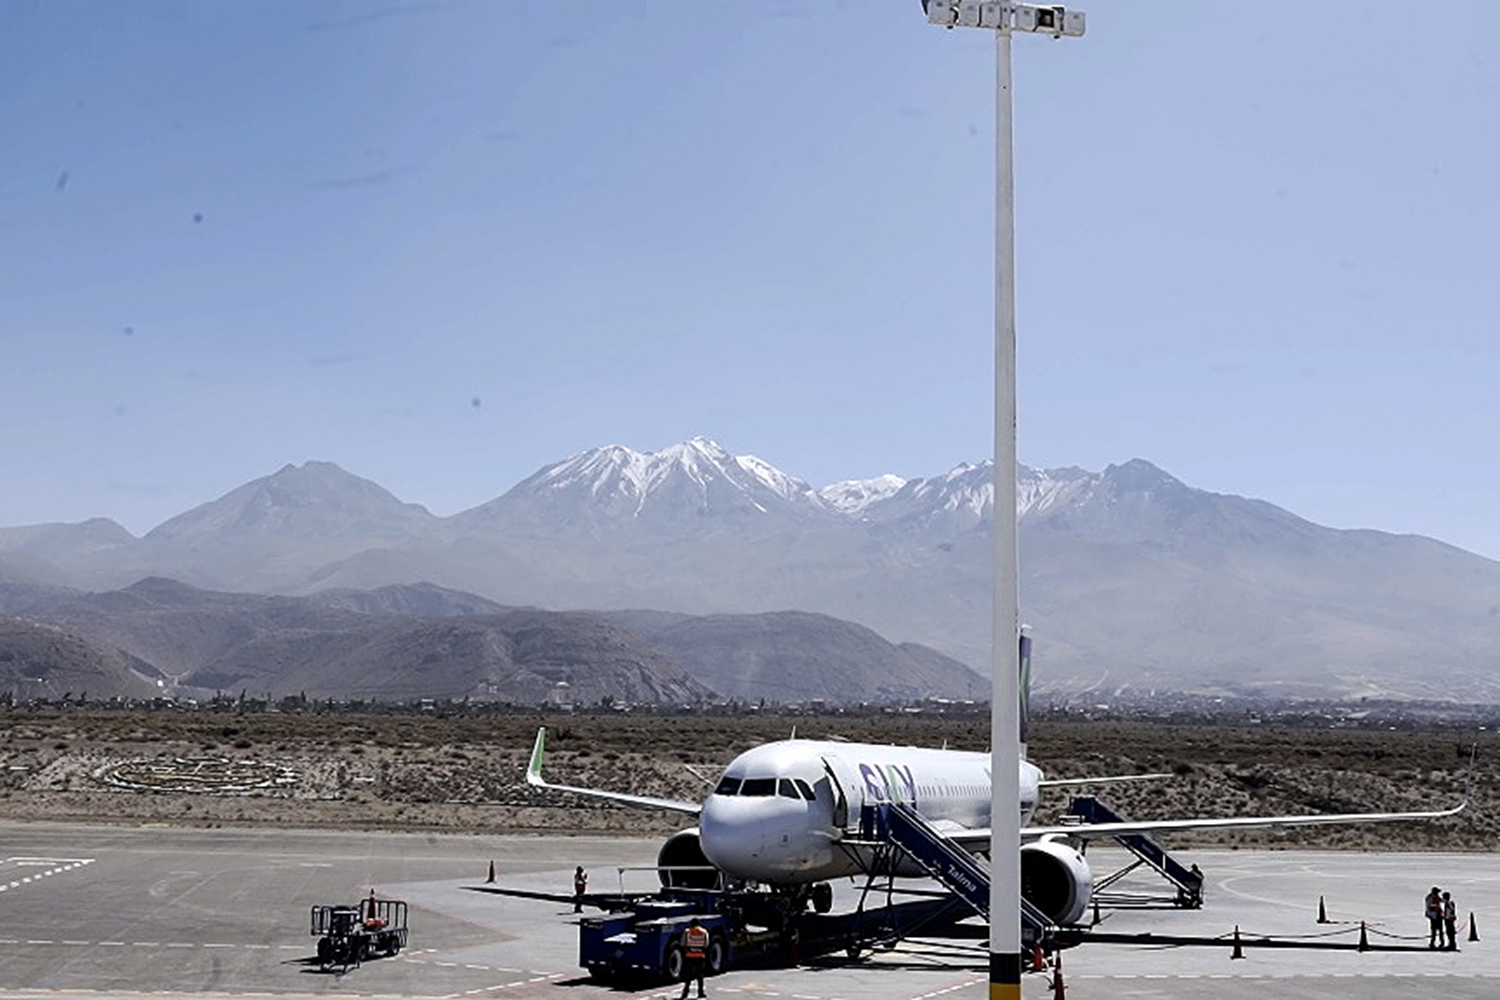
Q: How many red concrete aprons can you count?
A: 0